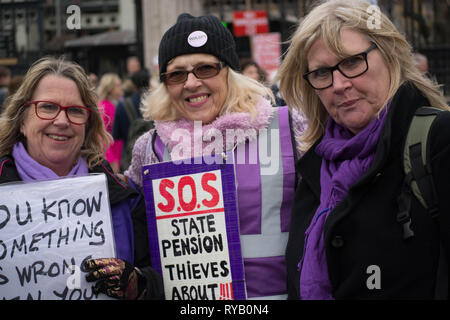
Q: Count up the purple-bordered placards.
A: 1